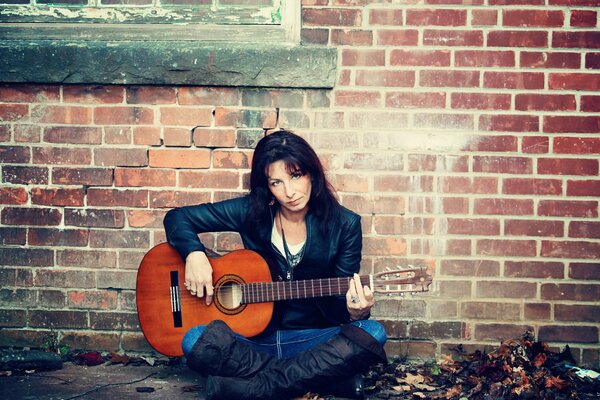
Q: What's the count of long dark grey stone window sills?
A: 1